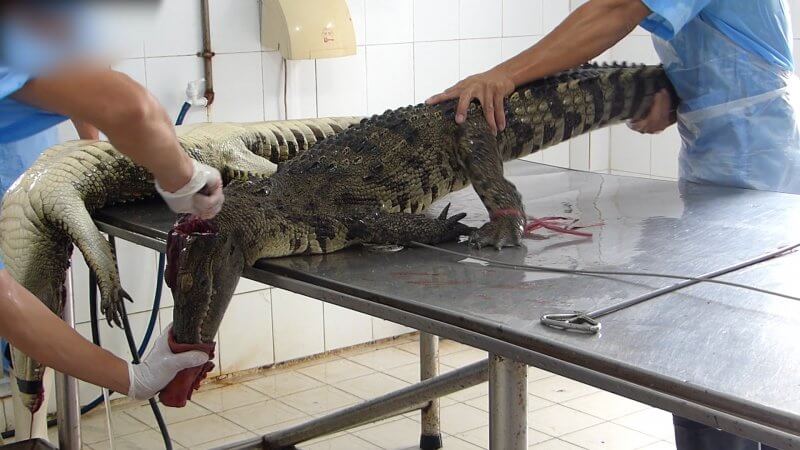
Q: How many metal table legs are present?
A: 3